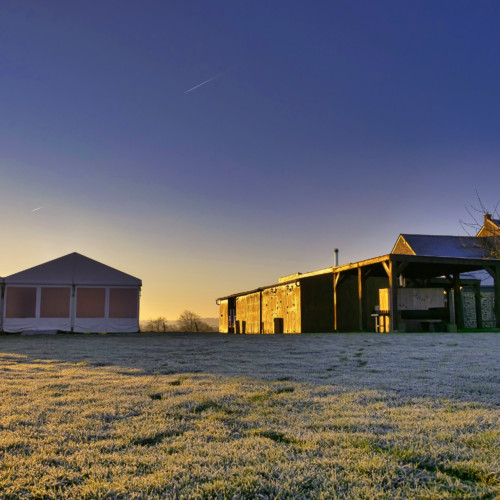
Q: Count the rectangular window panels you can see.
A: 4